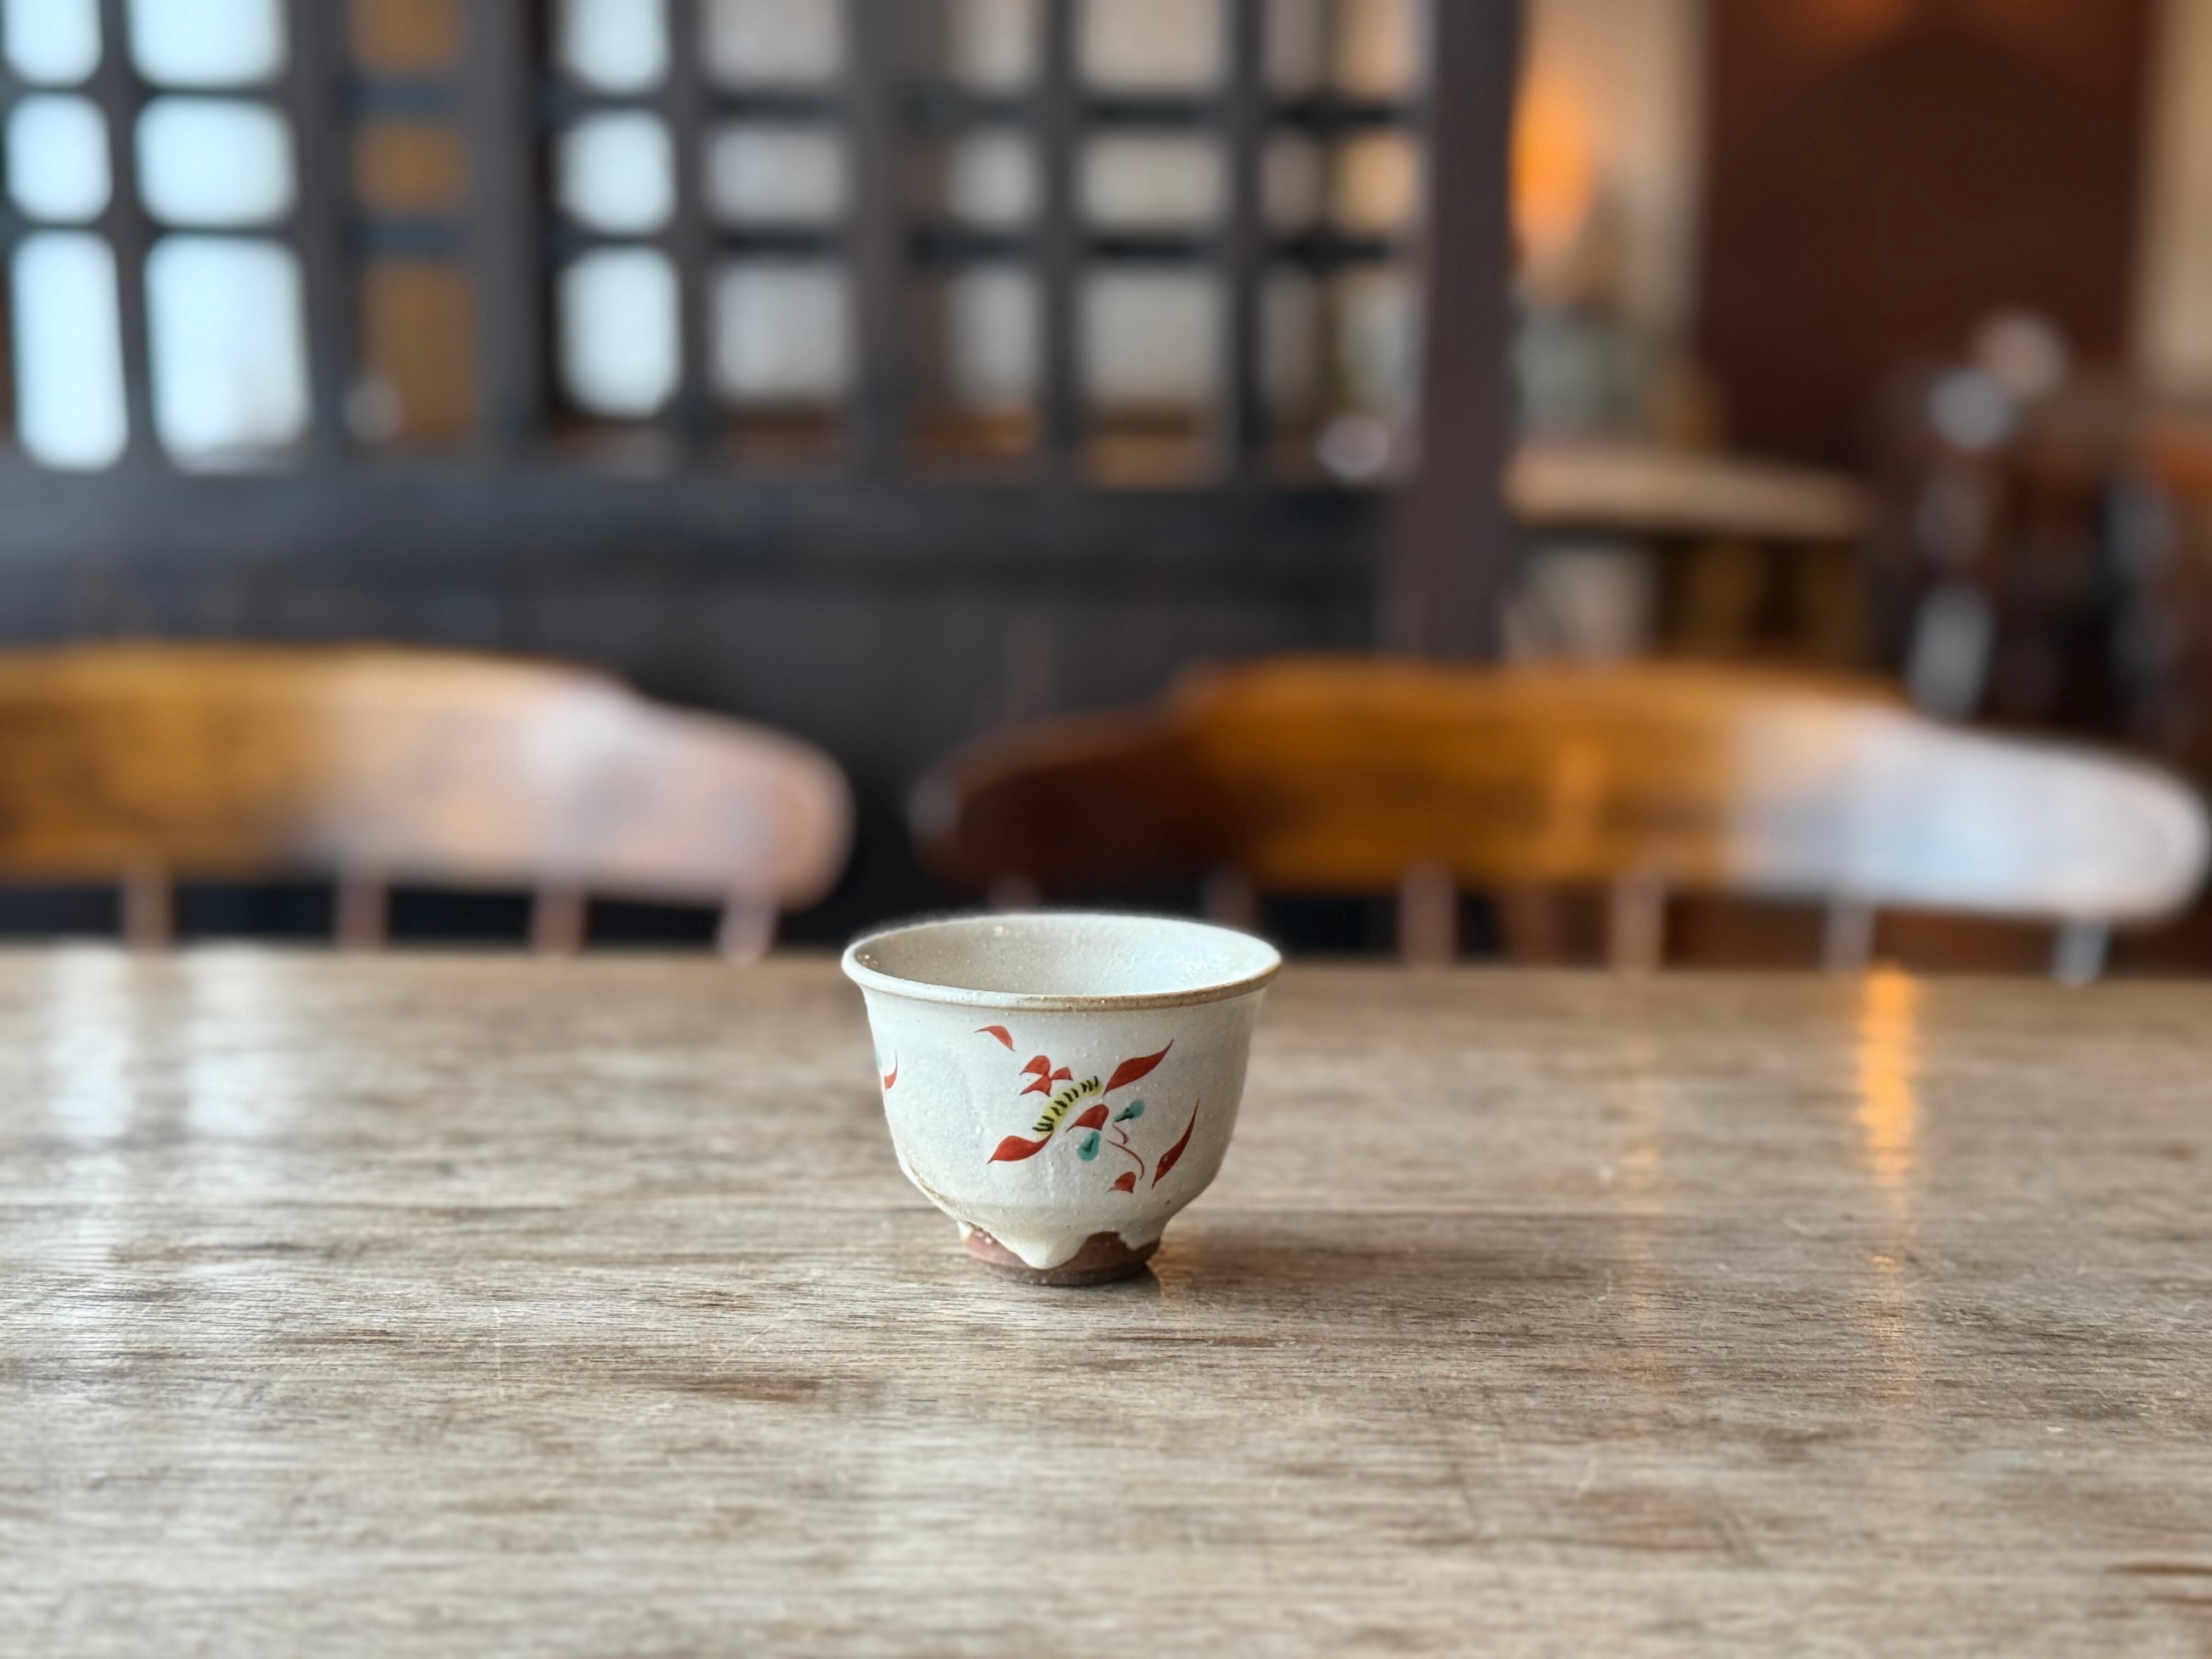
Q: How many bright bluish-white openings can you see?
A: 9